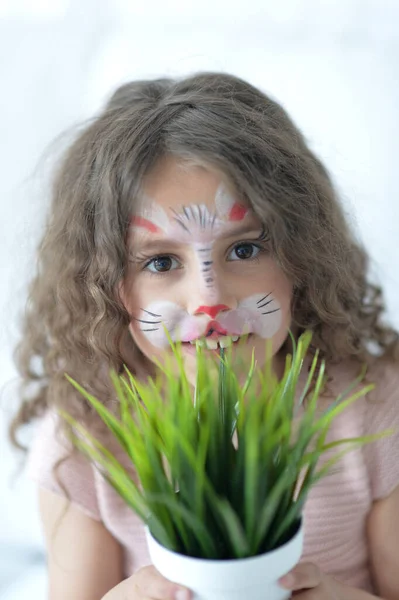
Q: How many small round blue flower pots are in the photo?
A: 0